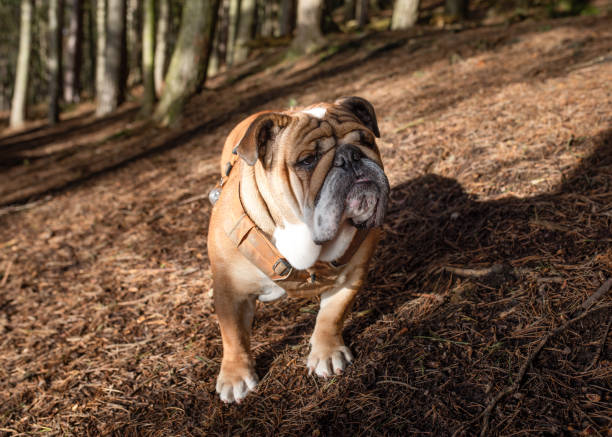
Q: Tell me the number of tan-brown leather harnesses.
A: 1